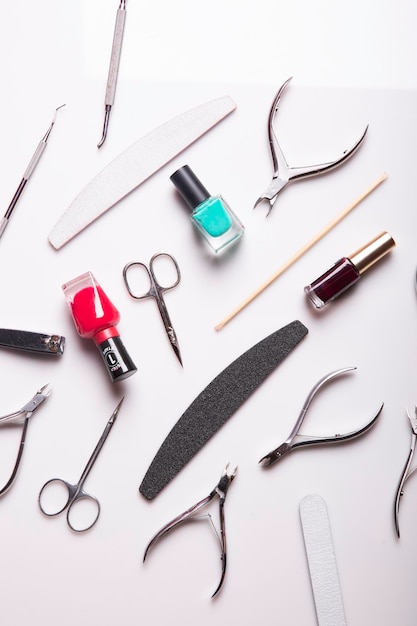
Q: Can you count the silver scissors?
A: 2